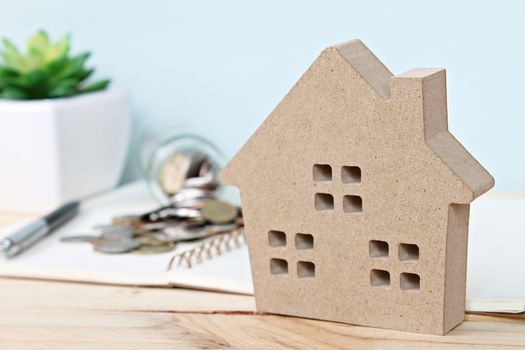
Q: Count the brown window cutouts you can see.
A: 12